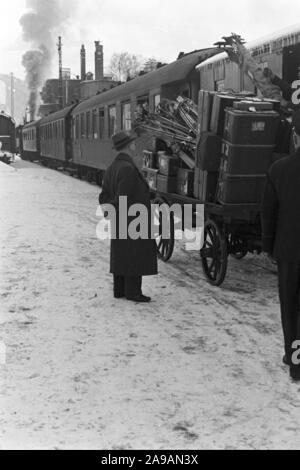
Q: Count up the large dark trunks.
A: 3